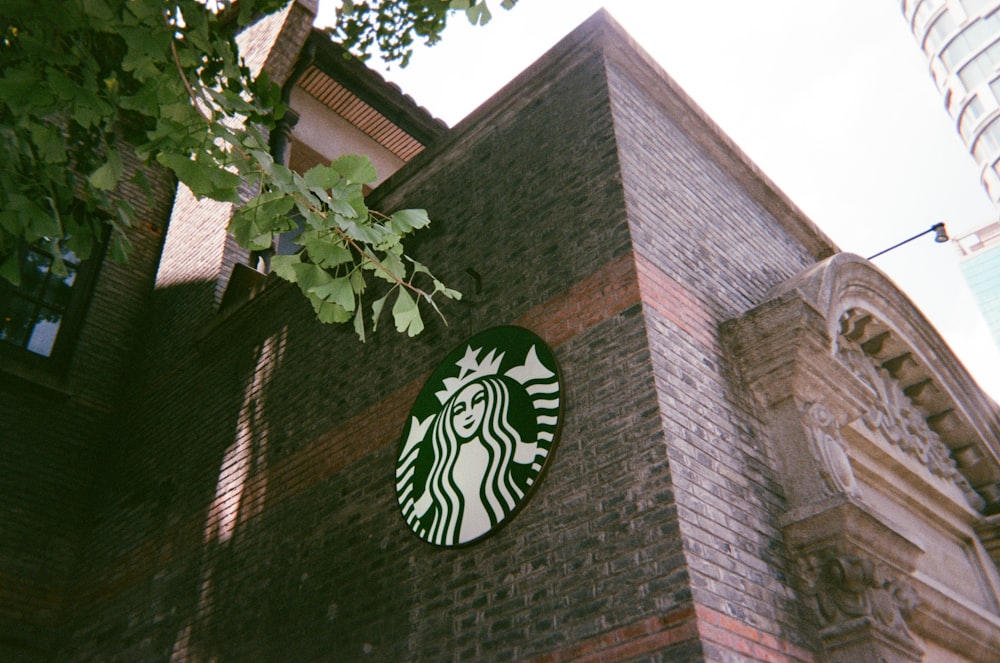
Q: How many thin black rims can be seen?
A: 1